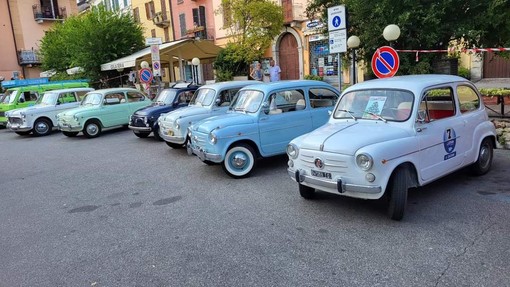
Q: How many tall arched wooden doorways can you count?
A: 1